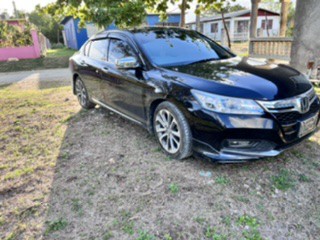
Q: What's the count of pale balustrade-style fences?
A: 1